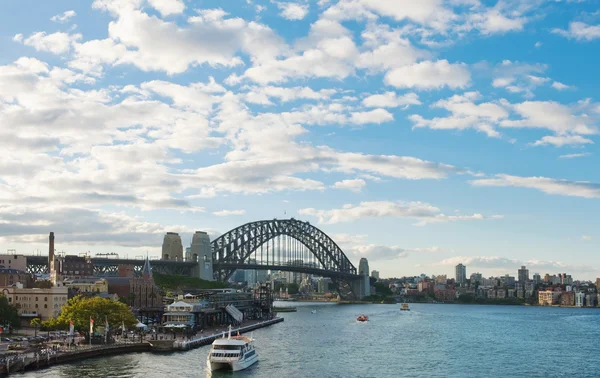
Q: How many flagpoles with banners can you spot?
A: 4